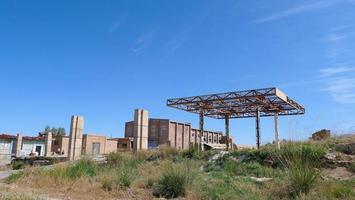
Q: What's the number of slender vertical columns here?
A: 4